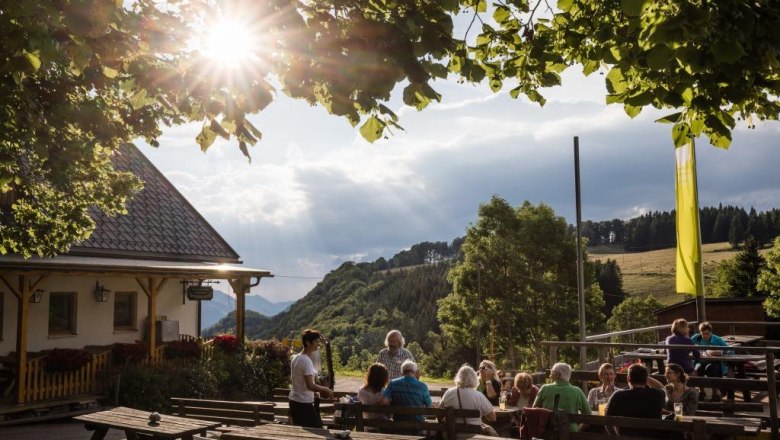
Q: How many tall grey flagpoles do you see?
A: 2